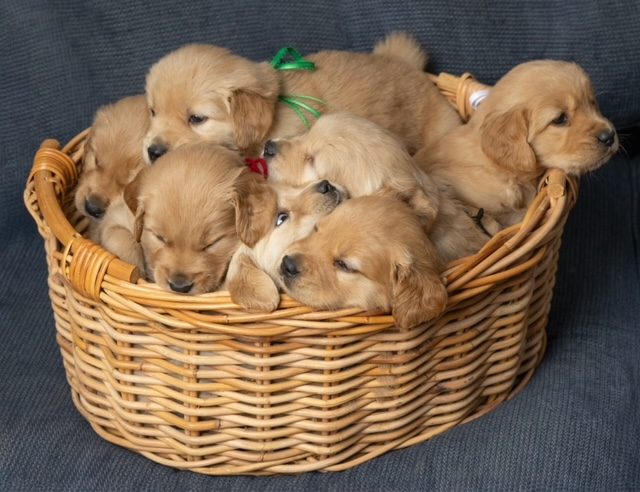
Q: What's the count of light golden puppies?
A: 7